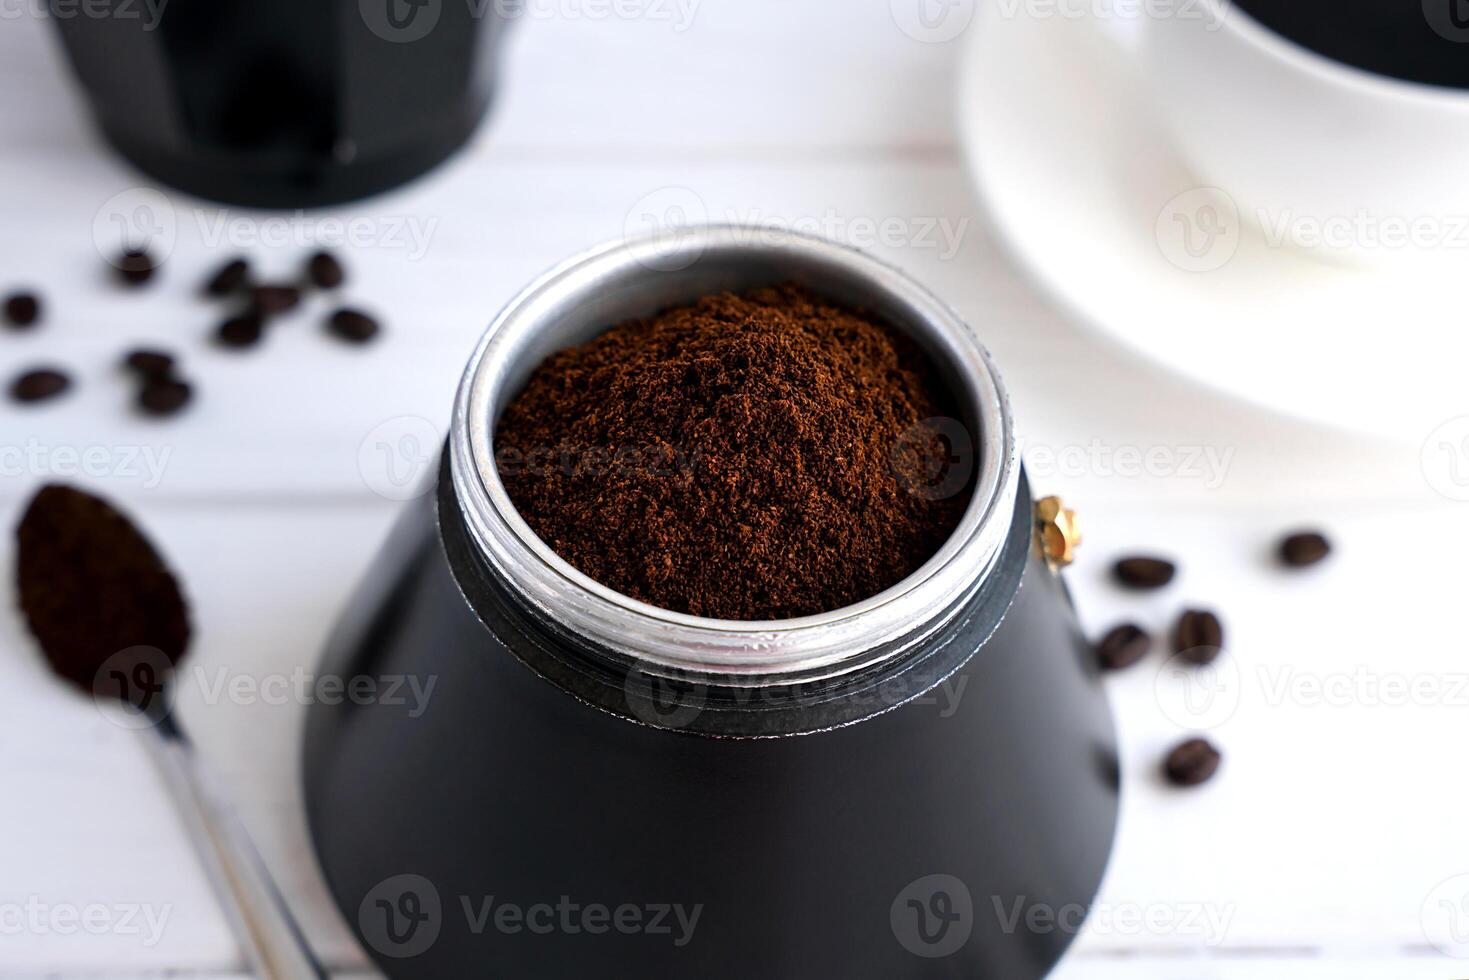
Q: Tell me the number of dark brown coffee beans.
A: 15